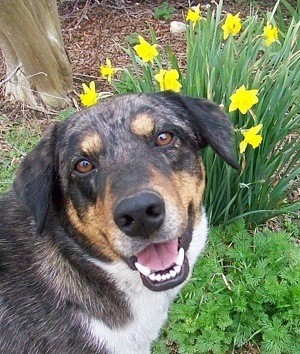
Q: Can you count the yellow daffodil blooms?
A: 9